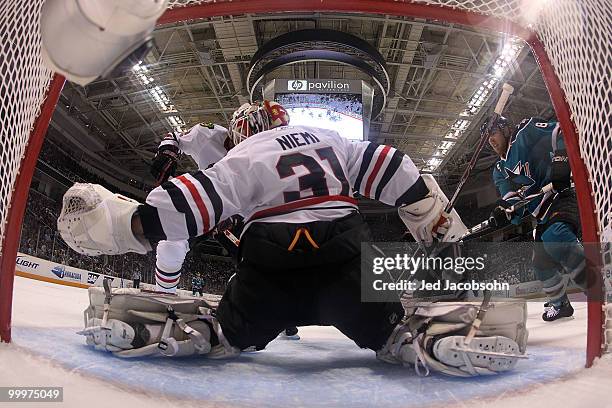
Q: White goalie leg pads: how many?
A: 2